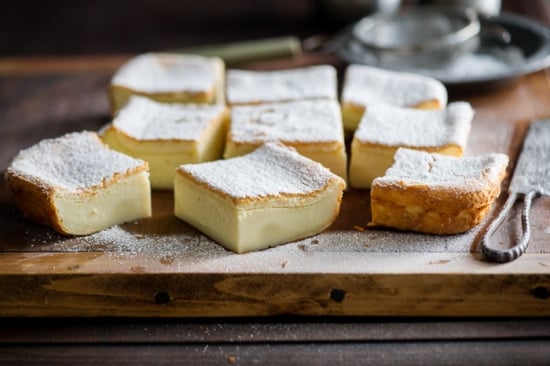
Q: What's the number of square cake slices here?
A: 9